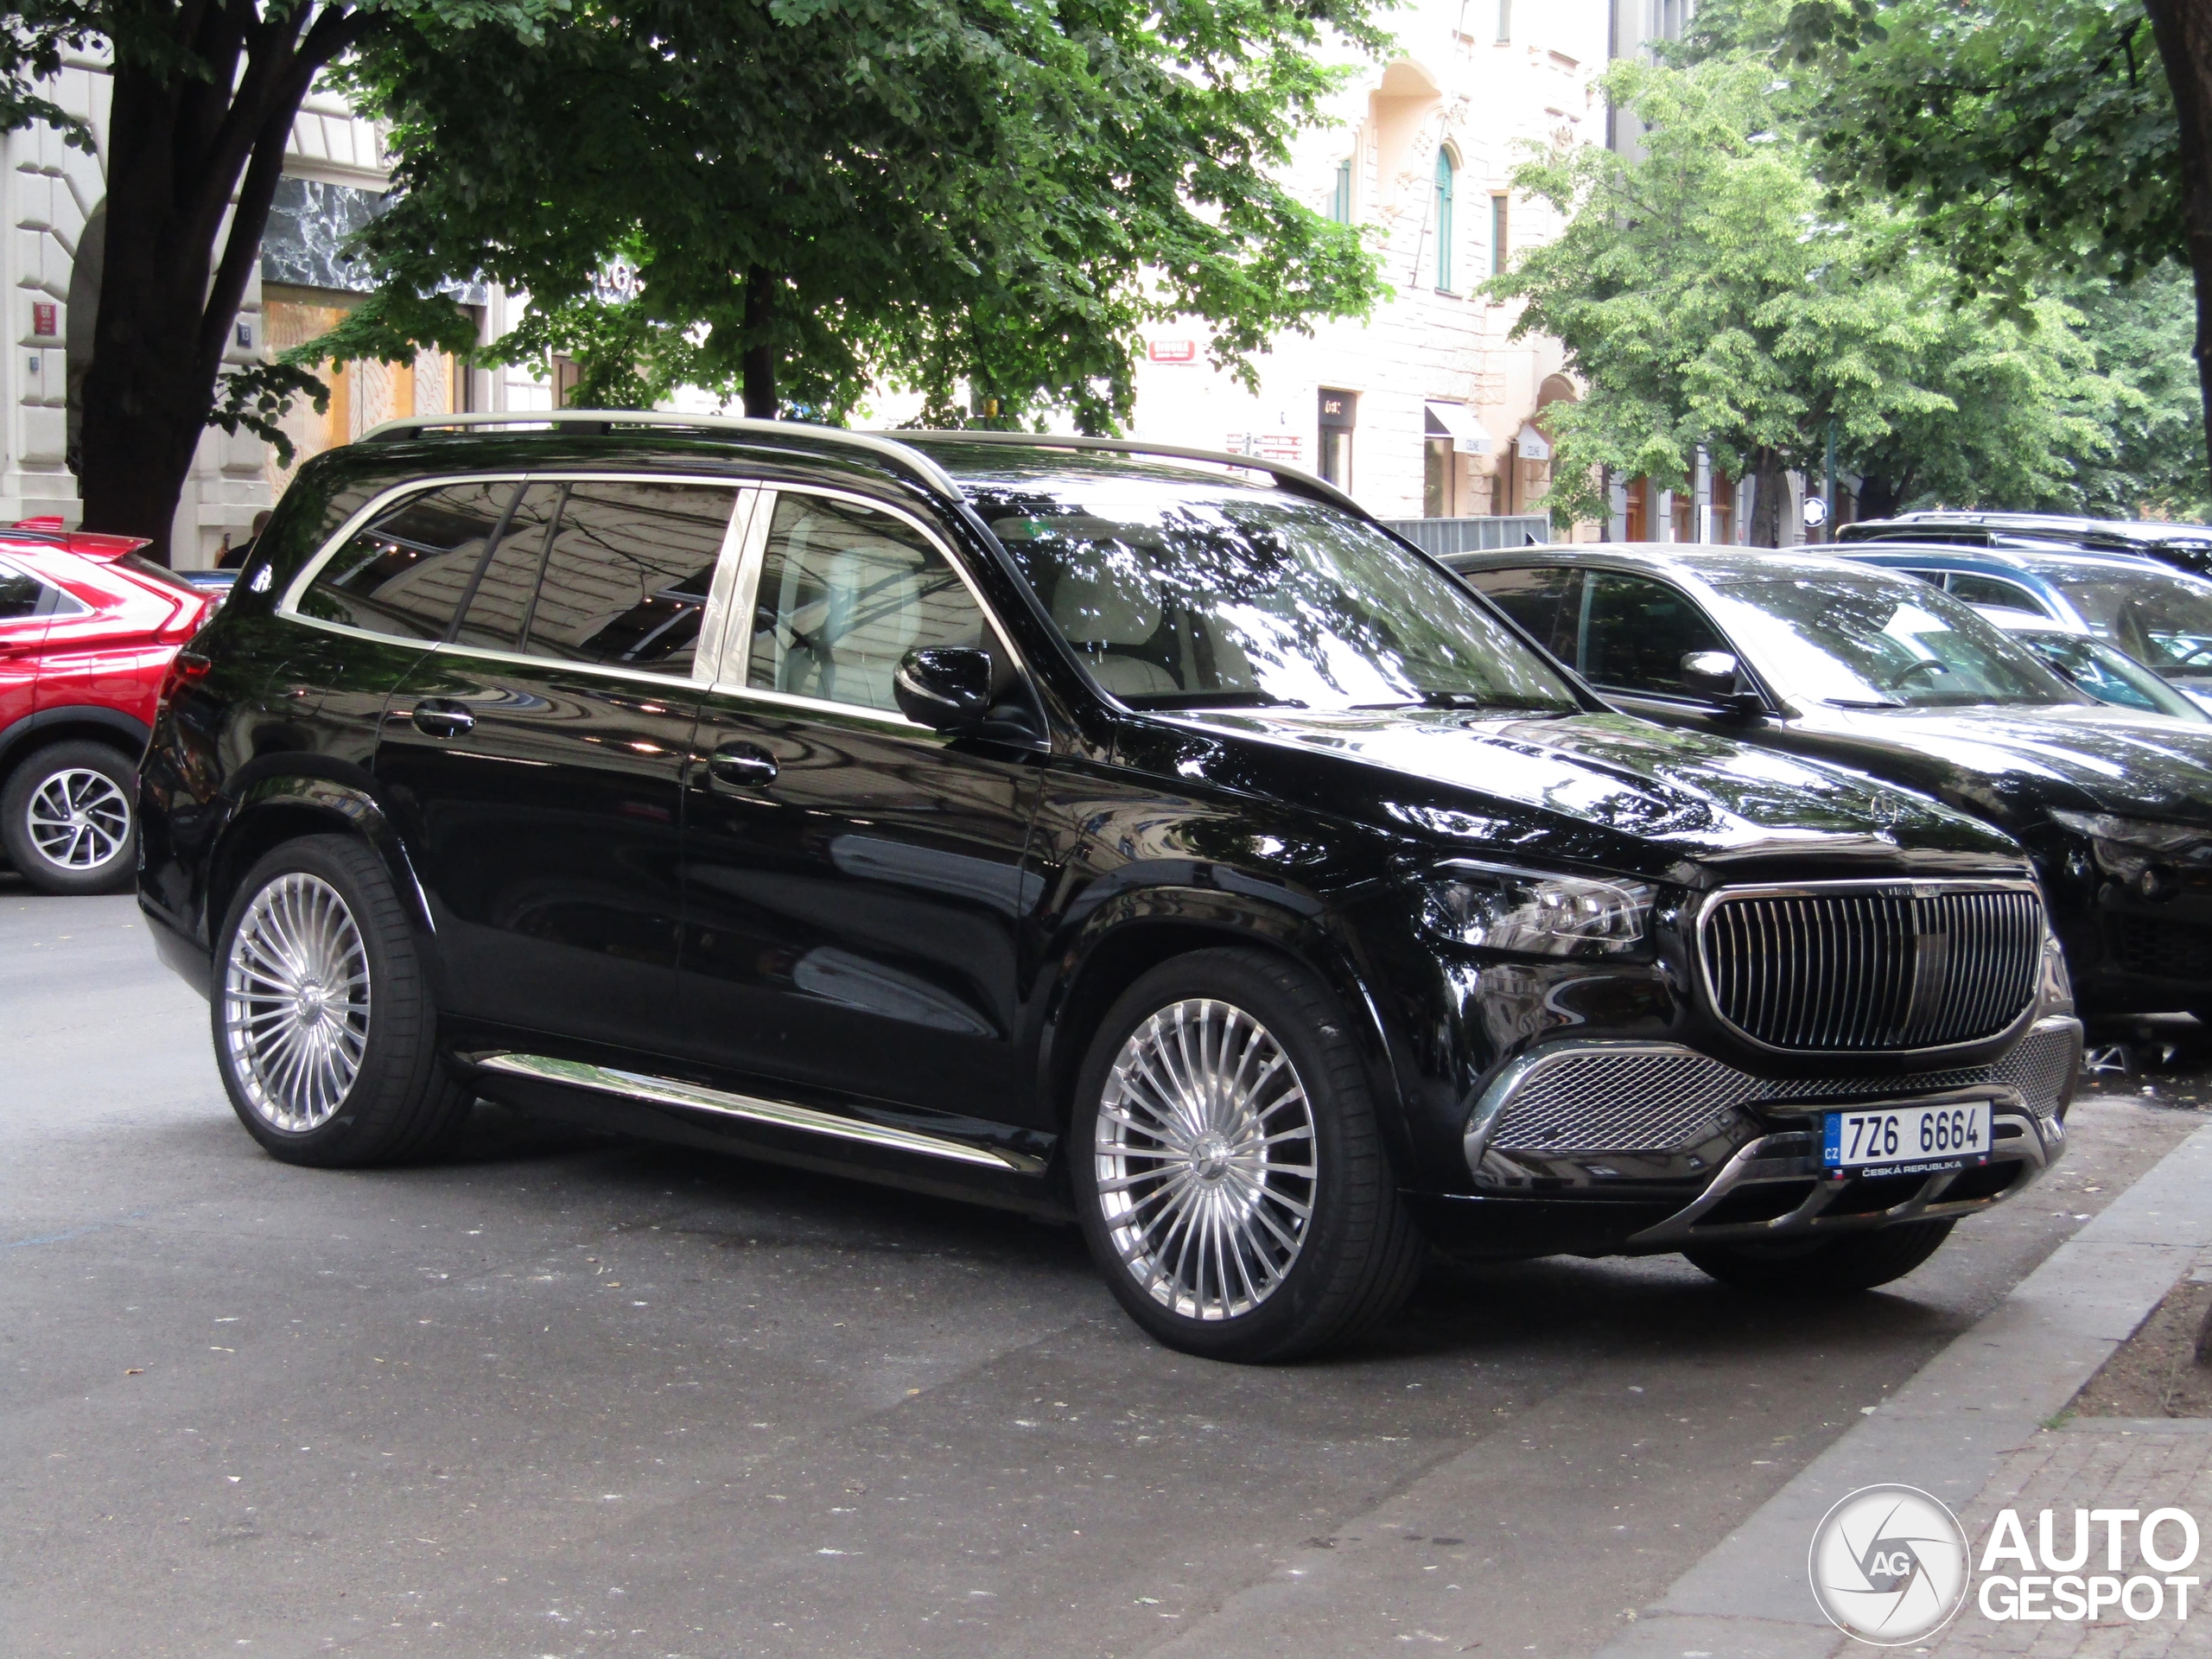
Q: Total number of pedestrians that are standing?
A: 1